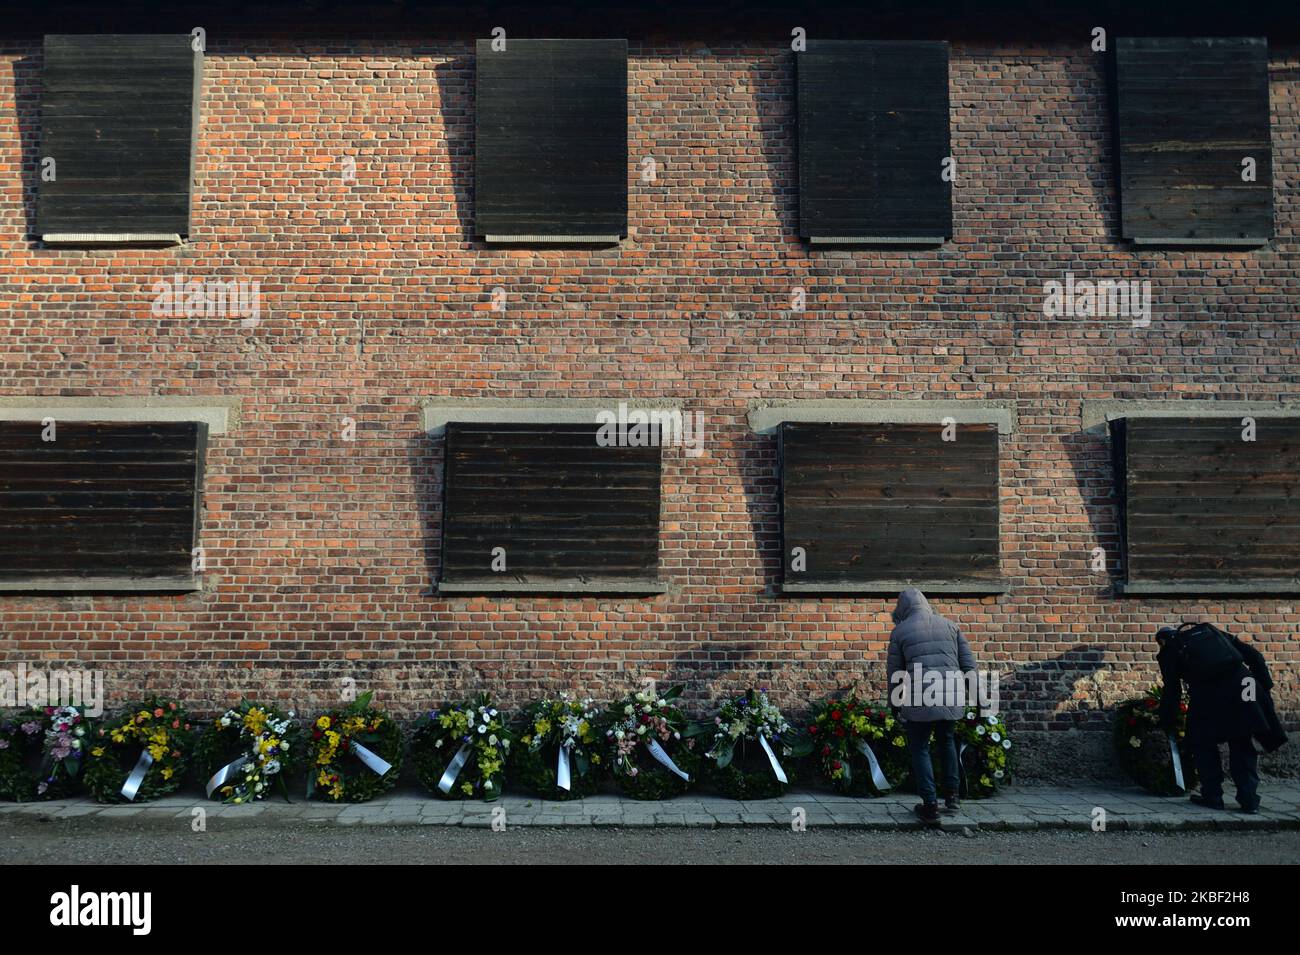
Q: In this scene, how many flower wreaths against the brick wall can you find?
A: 11